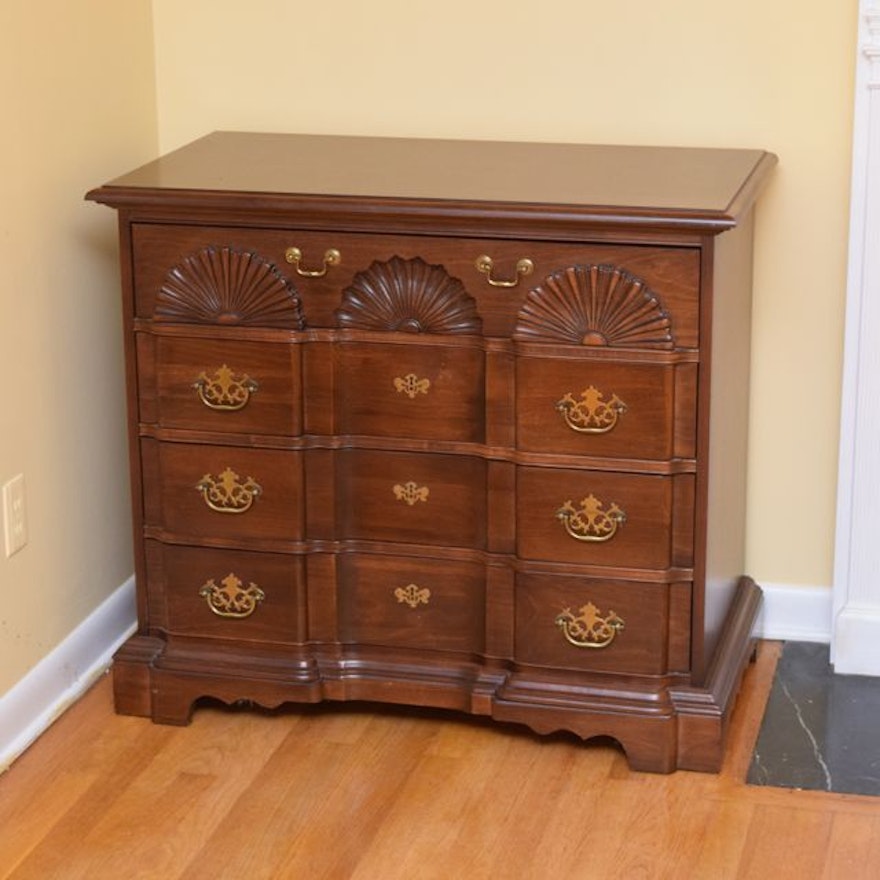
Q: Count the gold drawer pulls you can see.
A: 8